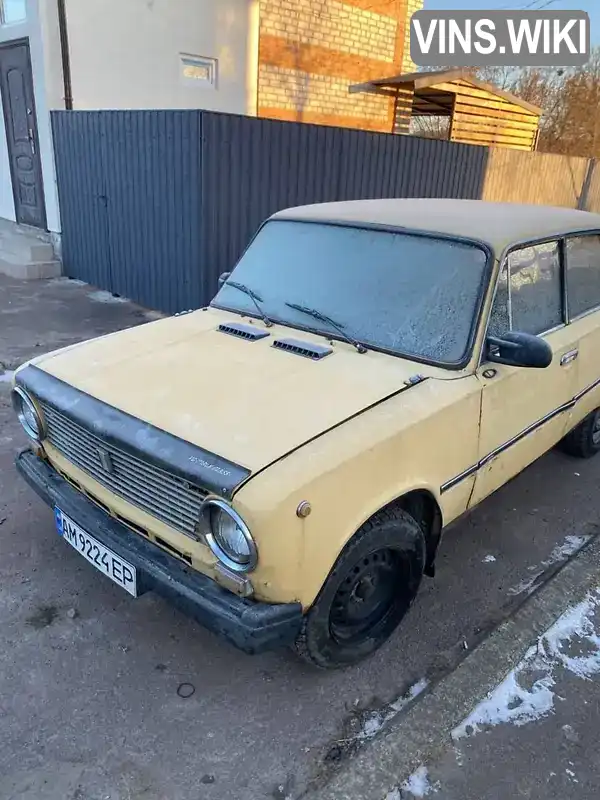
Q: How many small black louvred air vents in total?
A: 2